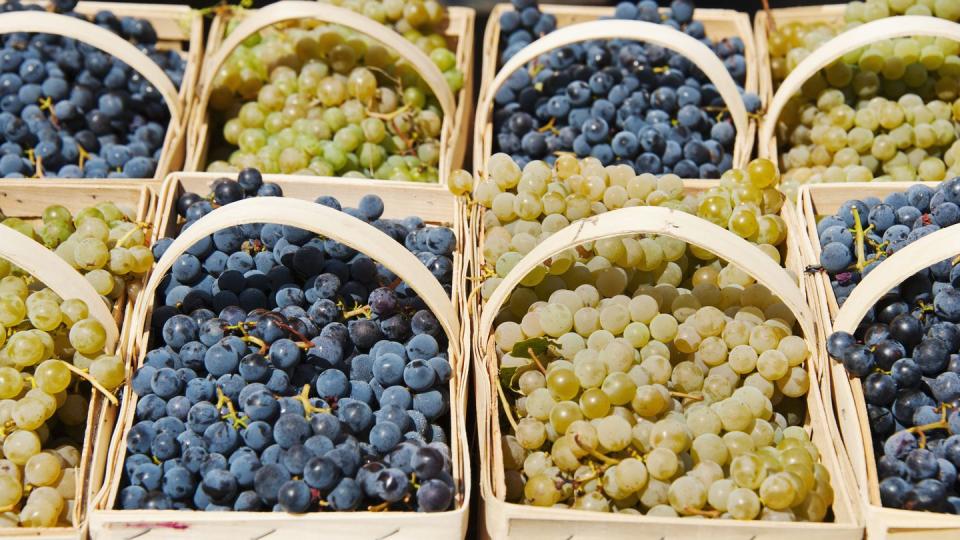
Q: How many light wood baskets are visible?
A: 8